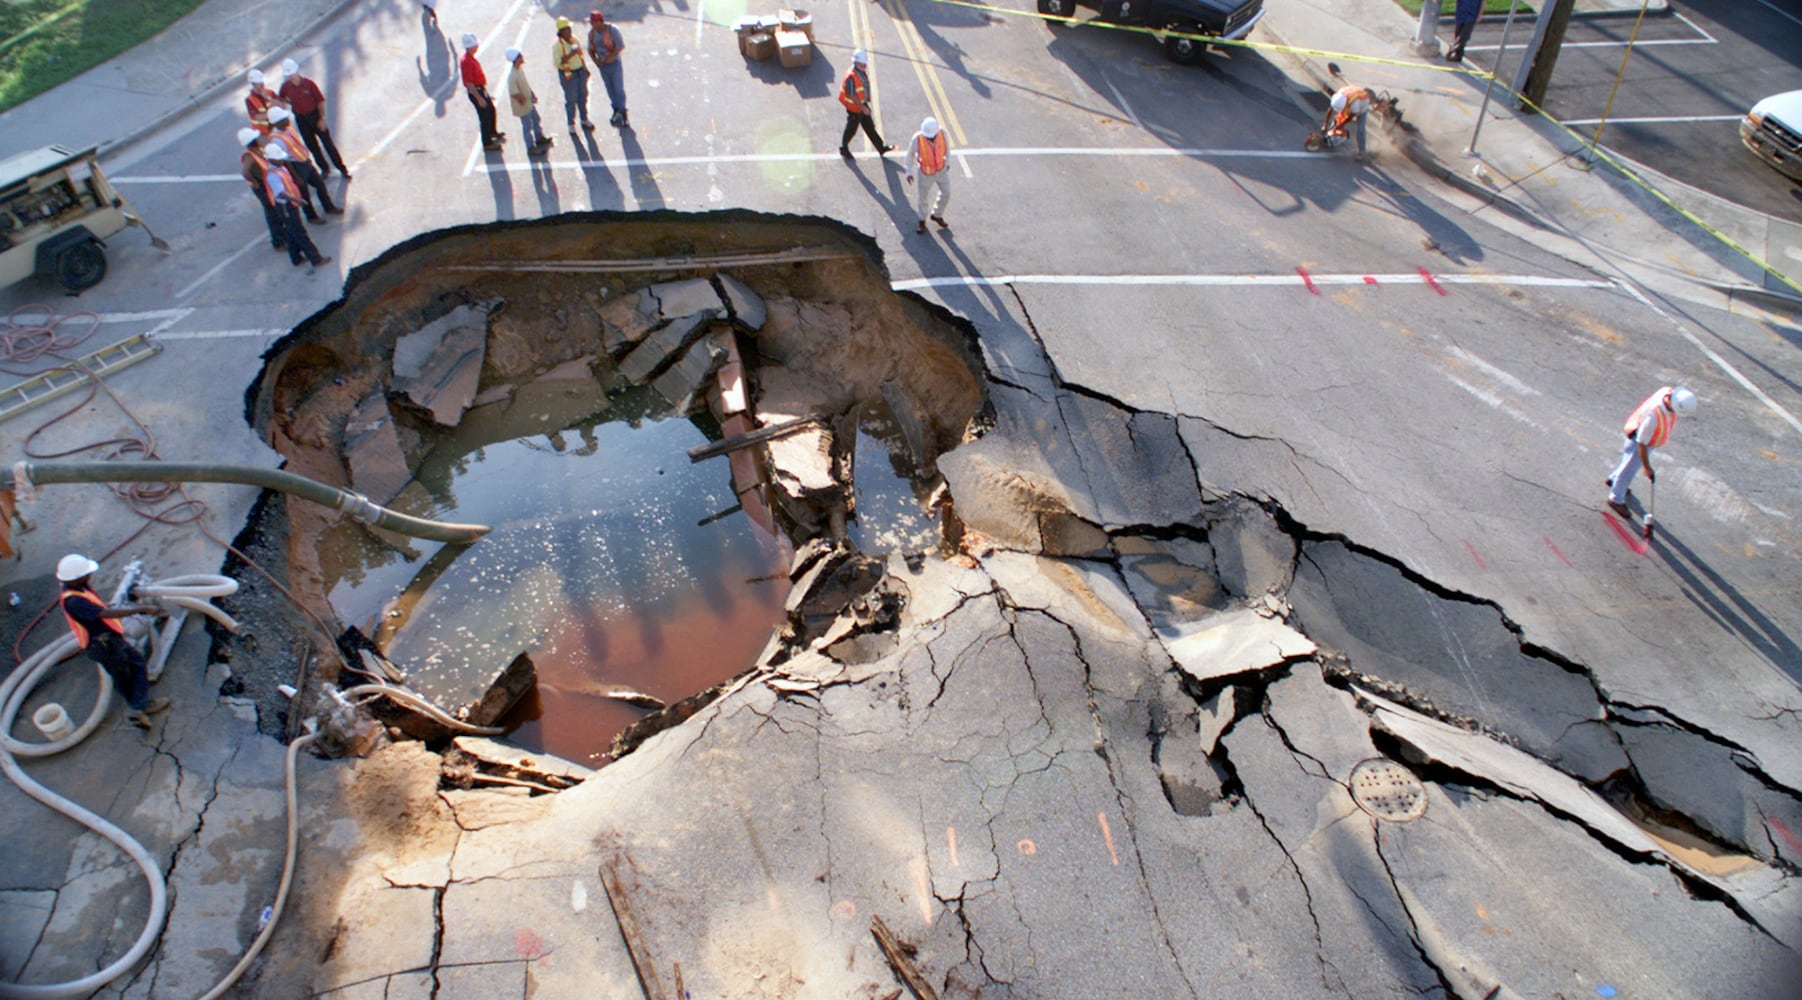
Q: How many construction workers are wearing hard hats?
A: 14